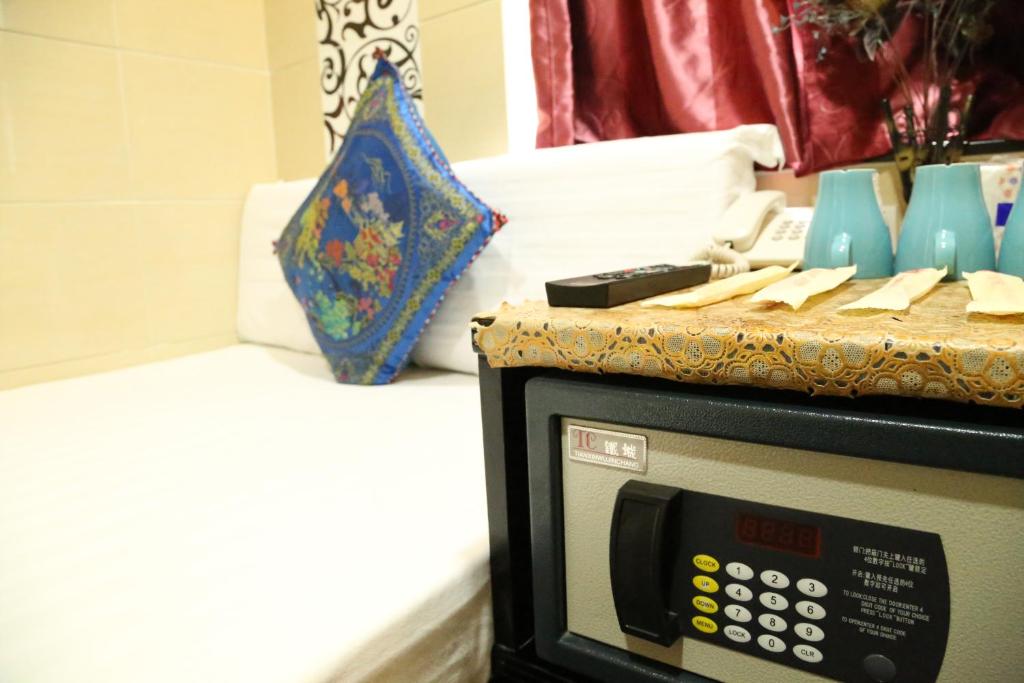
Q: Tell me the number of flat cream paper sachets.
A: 4